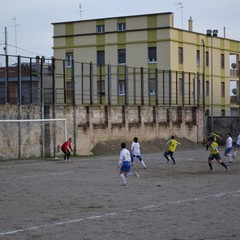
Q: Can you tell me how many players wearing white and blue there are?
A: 4